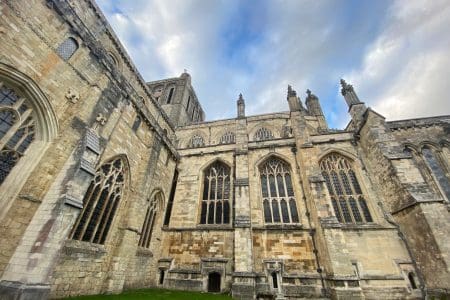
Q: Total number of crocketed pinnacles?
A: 4